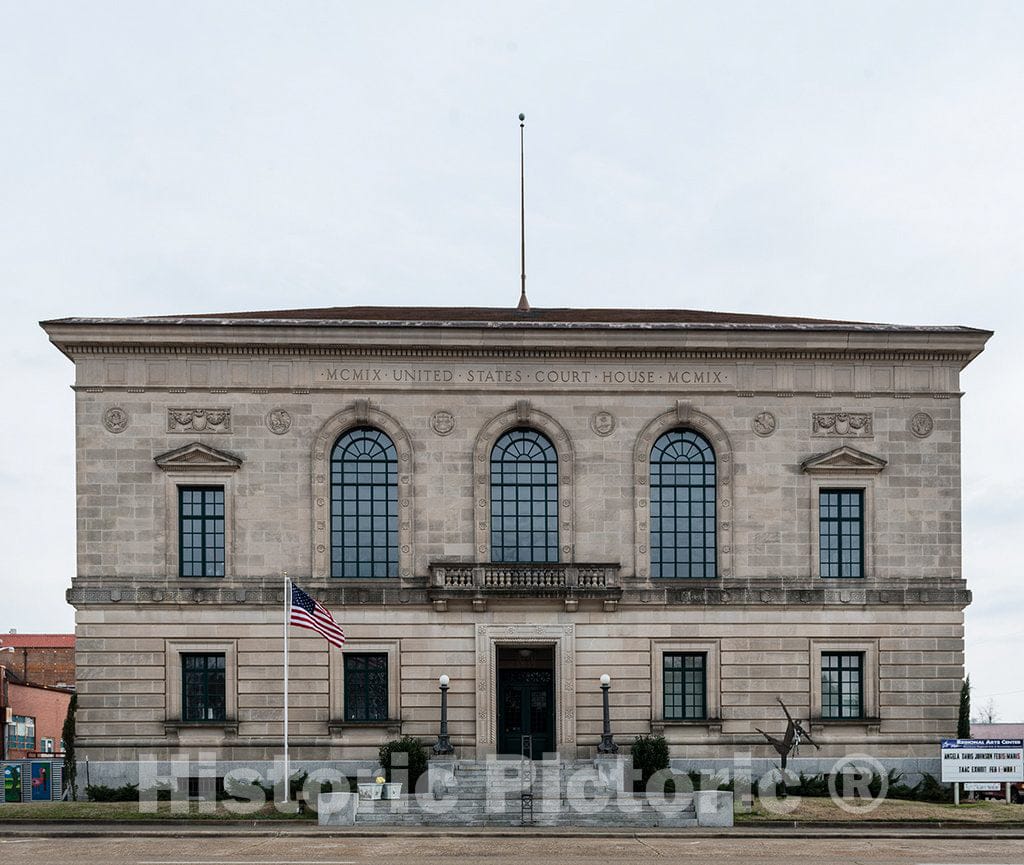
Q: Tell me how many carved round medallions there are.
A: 6